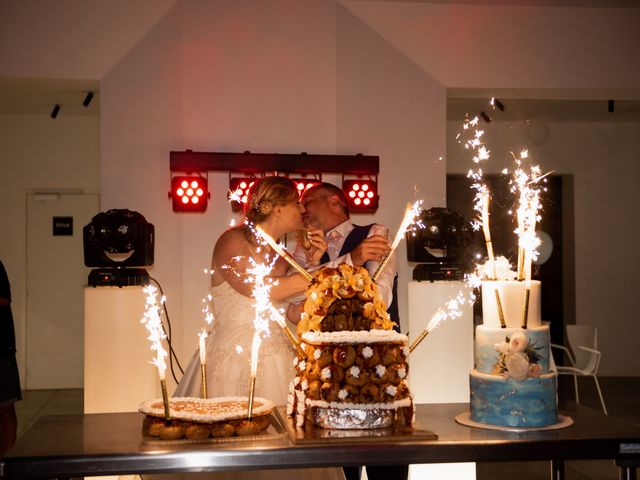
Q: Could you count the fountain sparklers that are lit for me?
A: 11